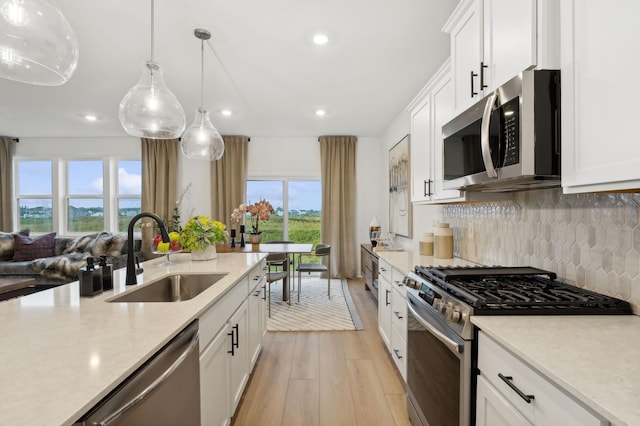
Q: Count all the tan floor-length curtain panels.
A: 4